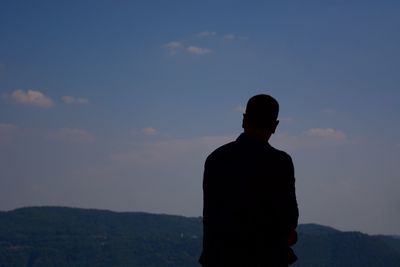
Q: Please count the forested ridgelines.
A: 1